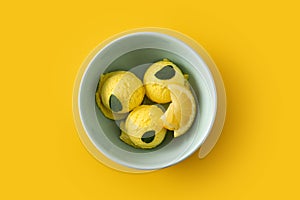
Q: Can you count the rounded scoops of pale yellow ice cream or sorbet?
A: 3